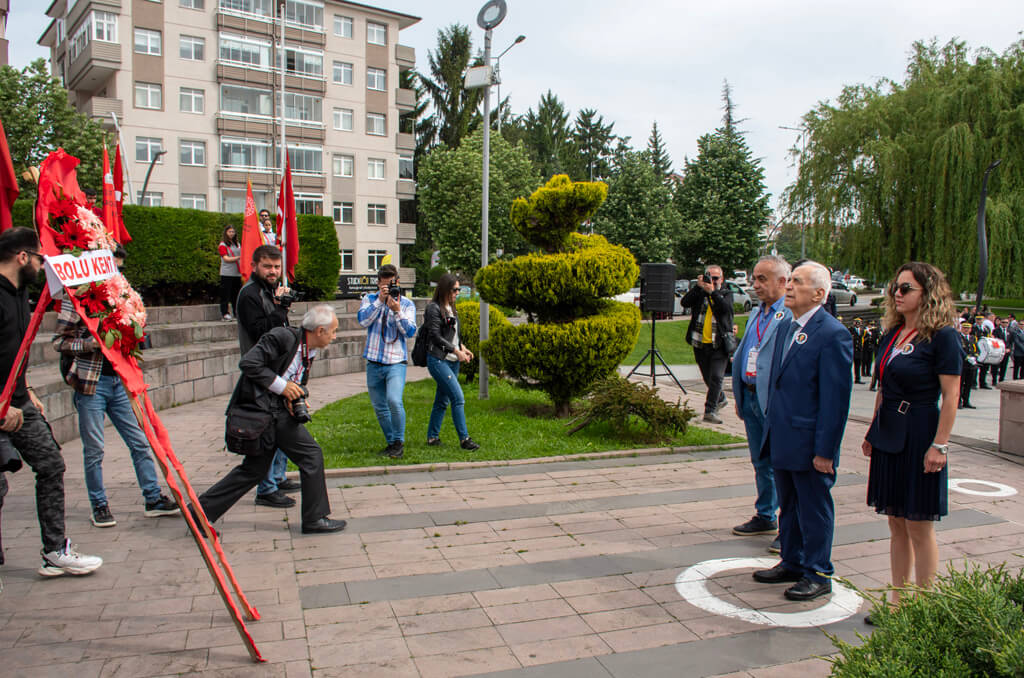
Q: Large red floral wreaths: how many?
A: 1